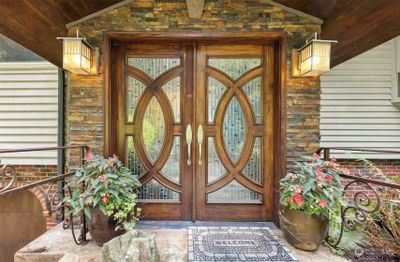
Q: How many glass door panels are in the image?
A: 14